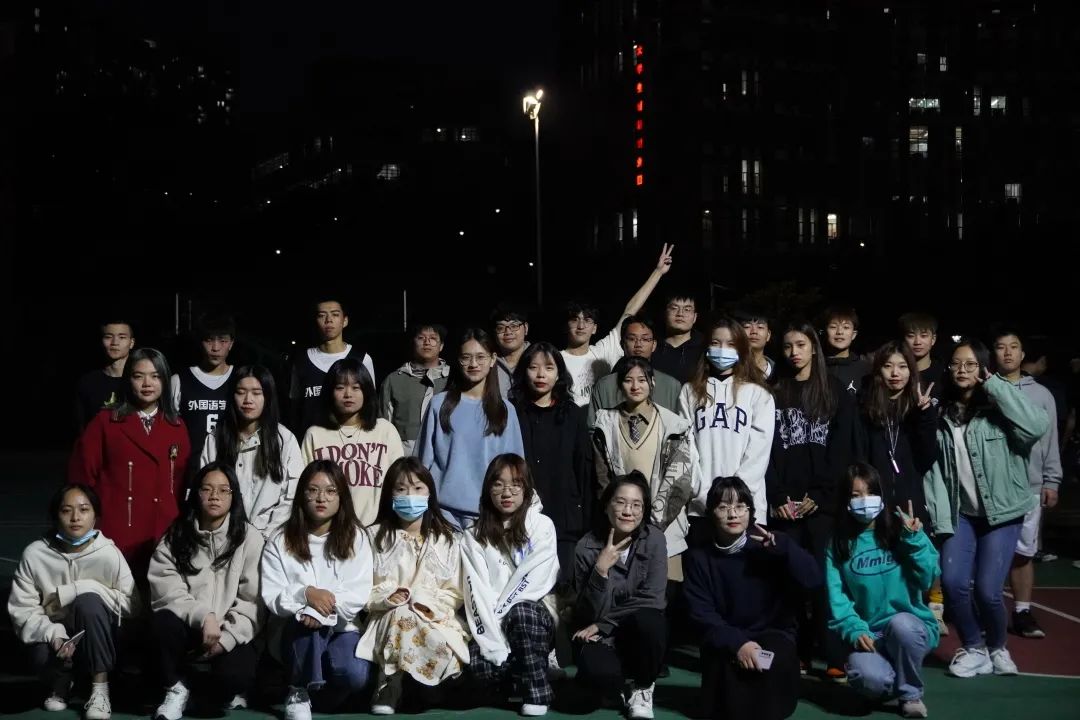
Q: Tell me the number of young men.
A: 12